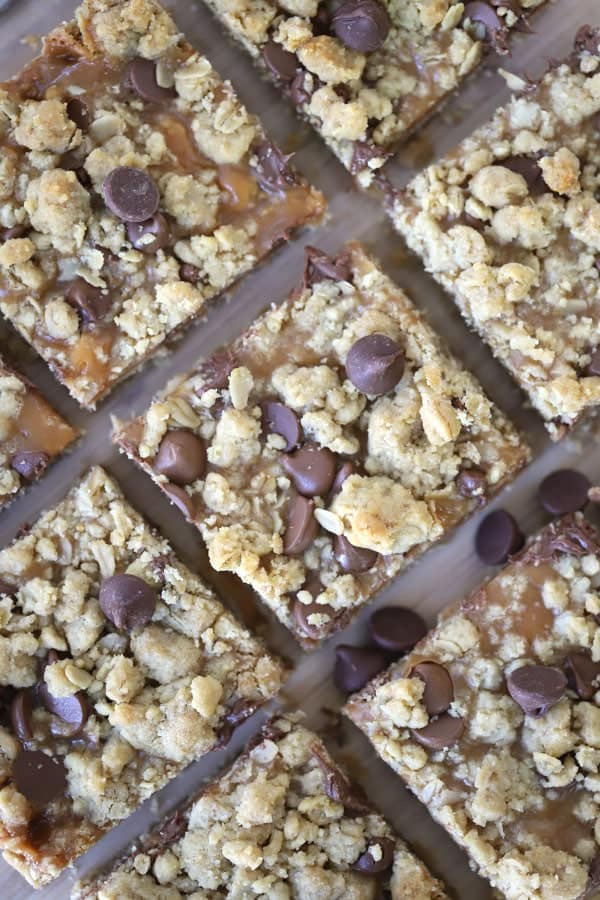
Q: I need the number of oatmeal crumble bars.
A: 8